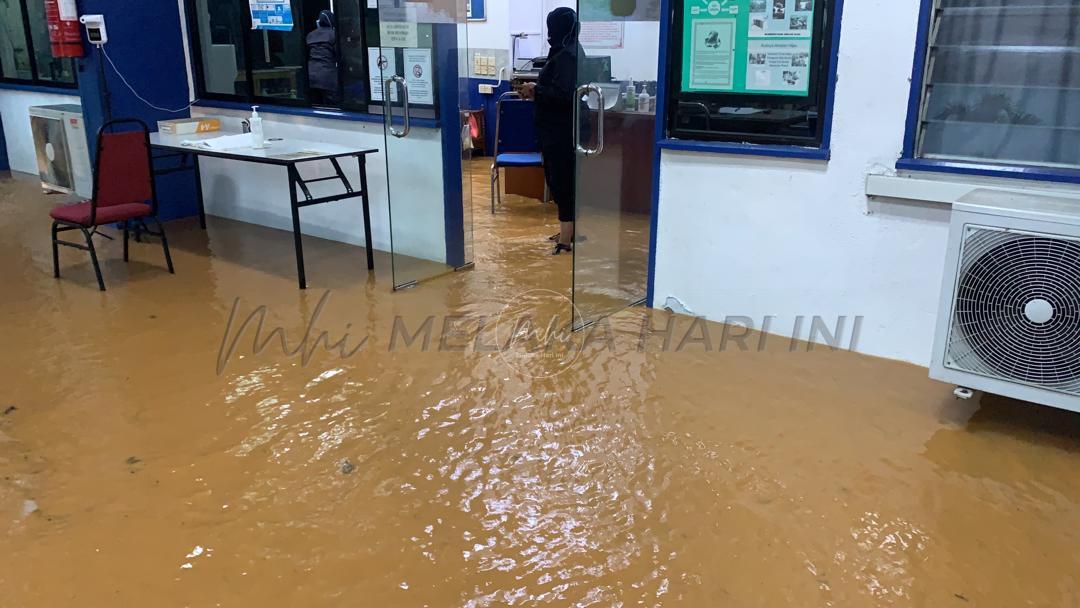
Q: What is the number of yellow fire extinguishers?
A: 0